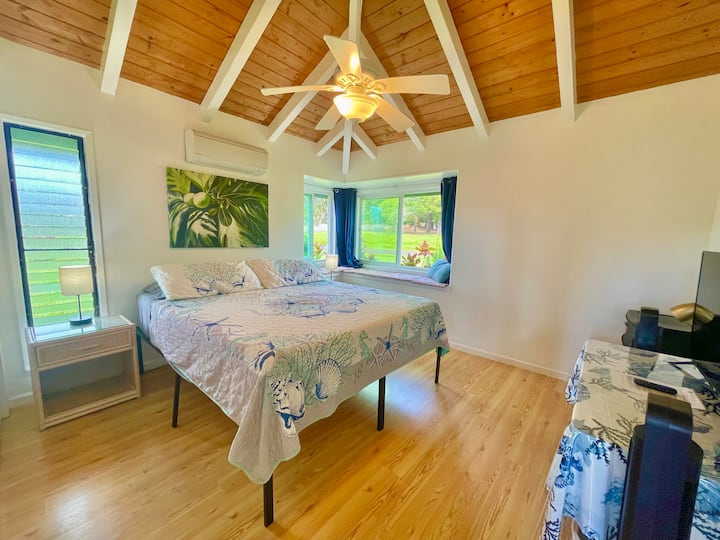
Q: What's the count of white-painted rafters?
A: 9